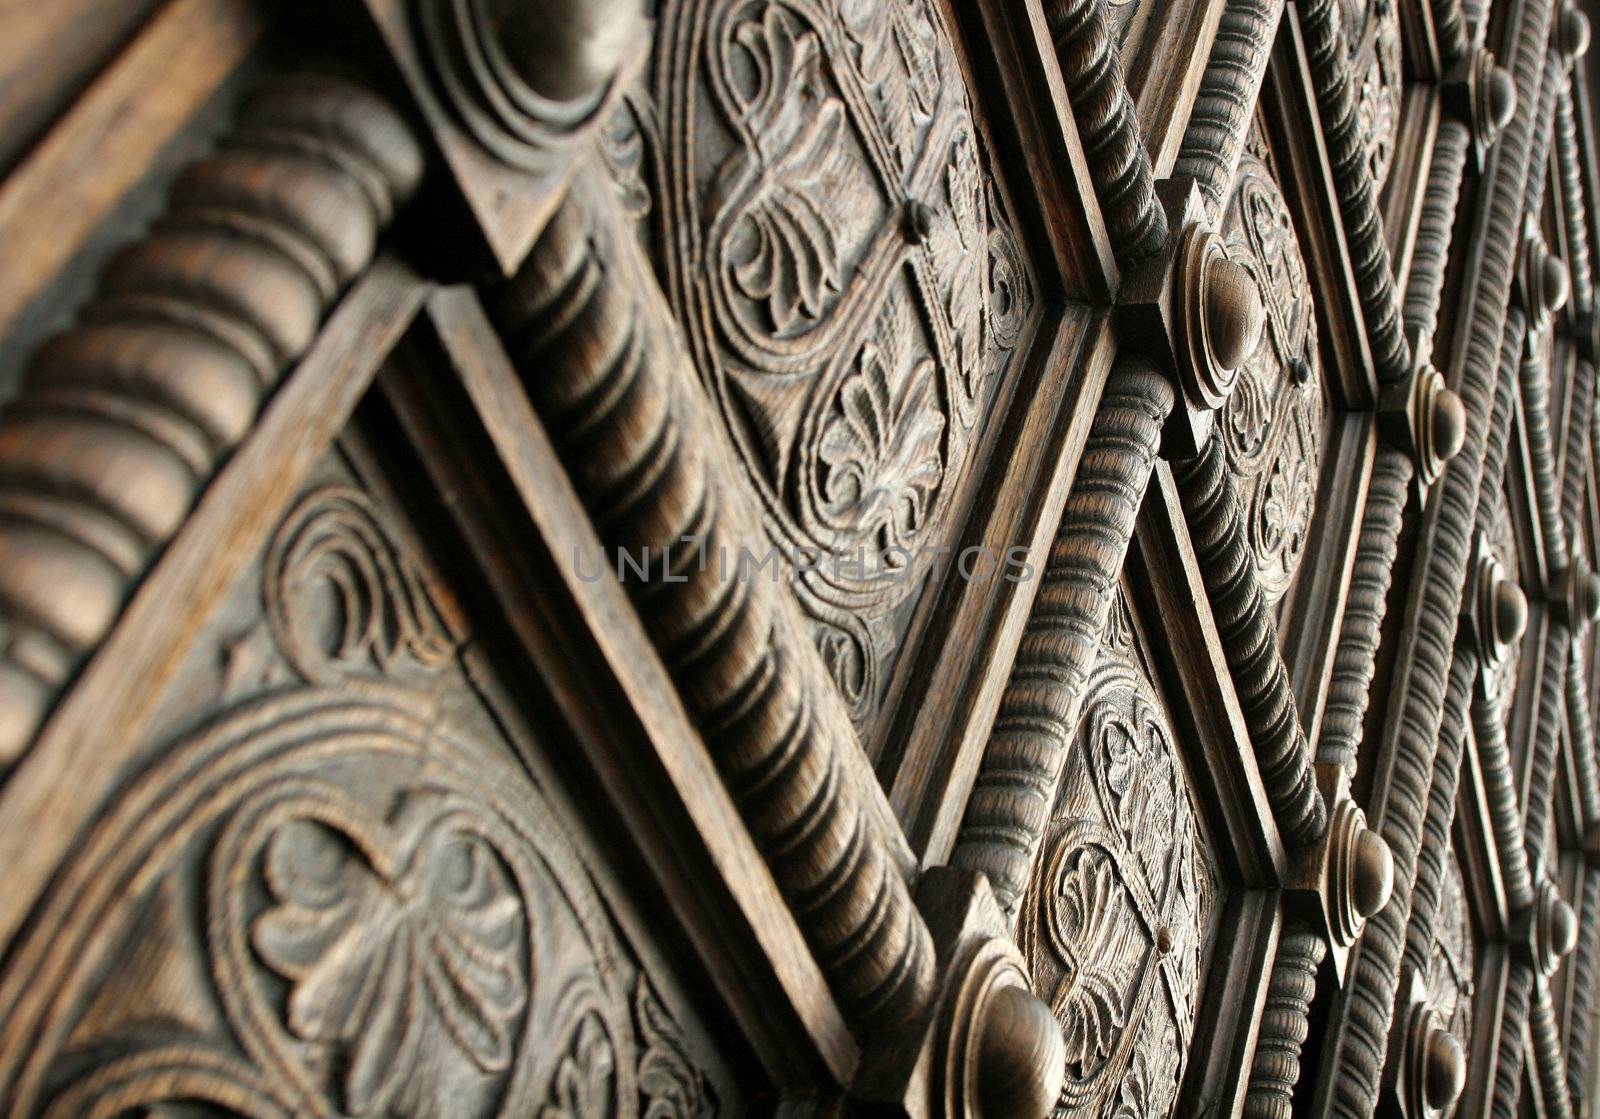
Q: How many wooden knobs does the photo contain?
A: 12